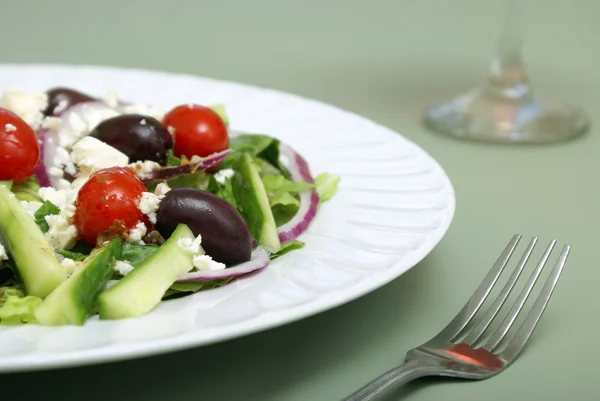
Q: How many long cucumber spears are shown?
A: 4